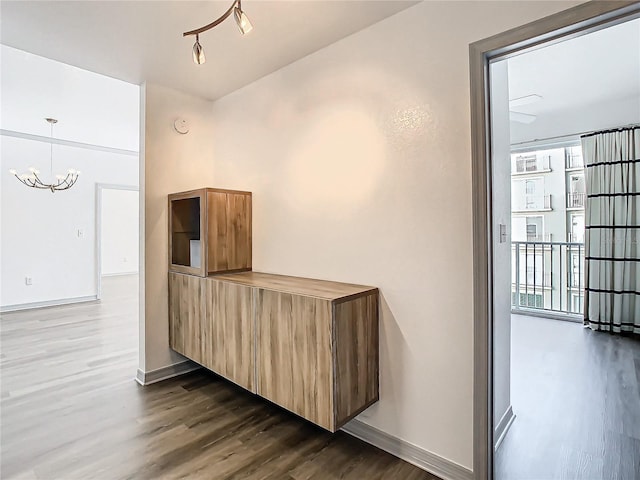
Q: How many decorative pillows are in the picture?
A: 0